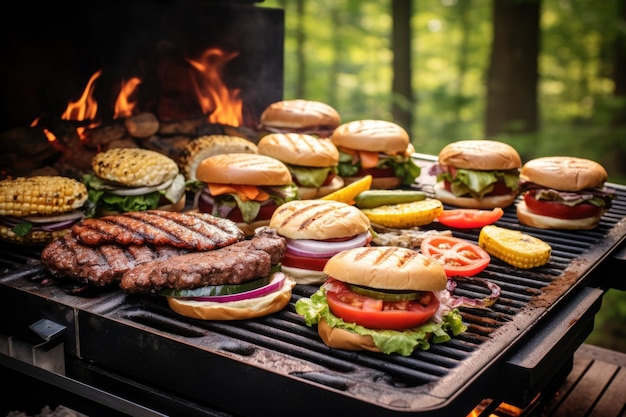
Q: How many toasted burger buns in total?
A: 8